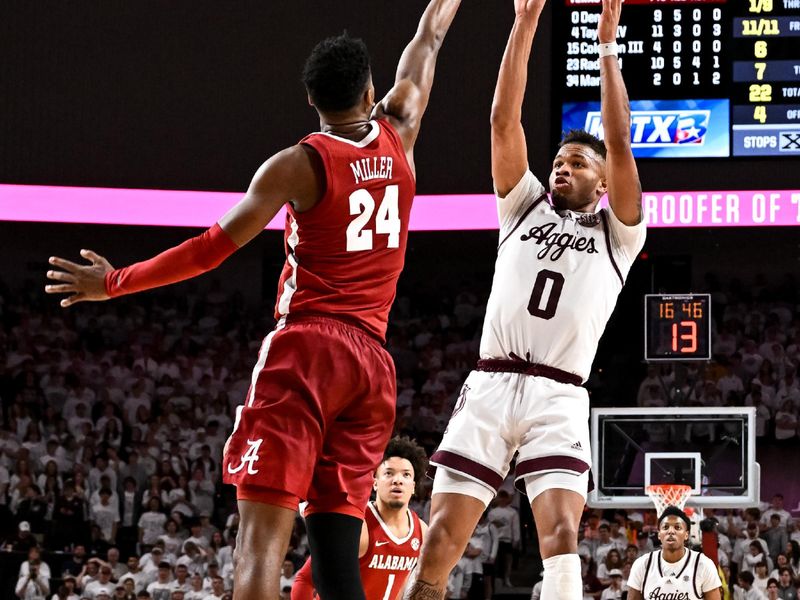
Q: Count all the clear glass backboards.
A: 1